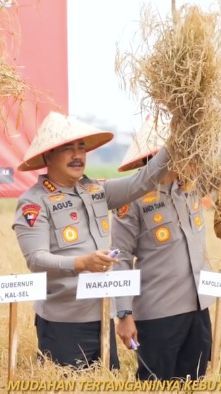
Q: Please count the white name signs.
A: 3